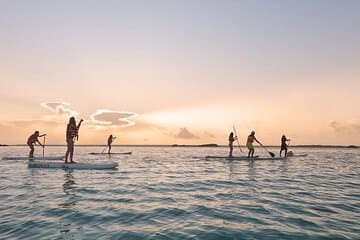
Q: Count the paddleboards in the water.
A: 6